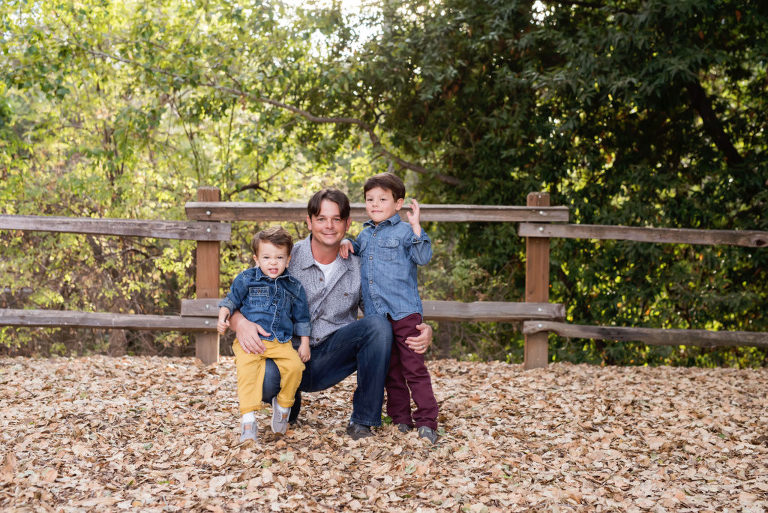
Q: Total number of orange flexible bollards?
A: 0